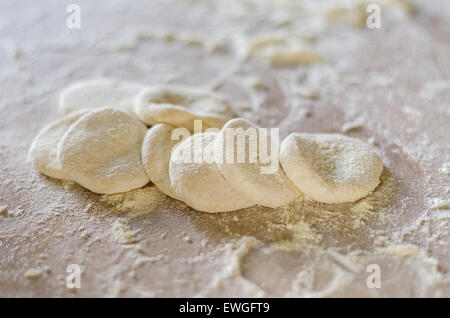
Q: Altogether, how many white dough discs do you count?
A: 8